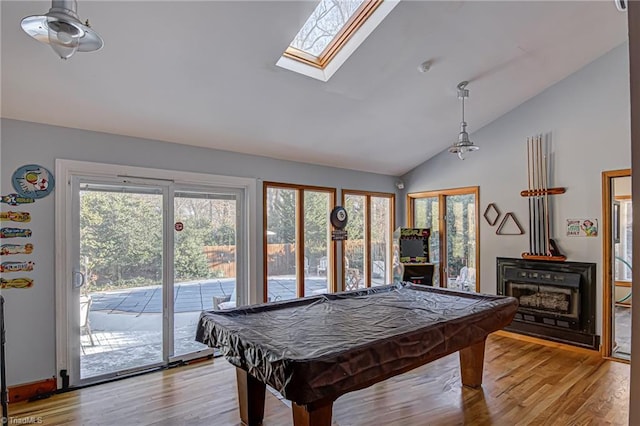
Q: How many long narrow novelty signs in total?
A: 6